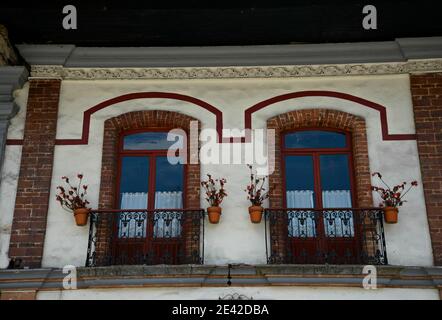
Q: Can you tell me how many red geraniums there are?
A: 4